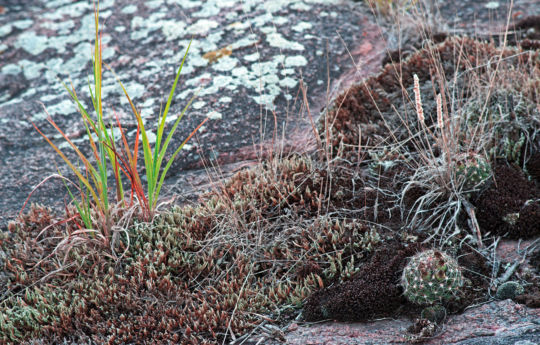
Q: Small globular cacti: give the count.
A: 2